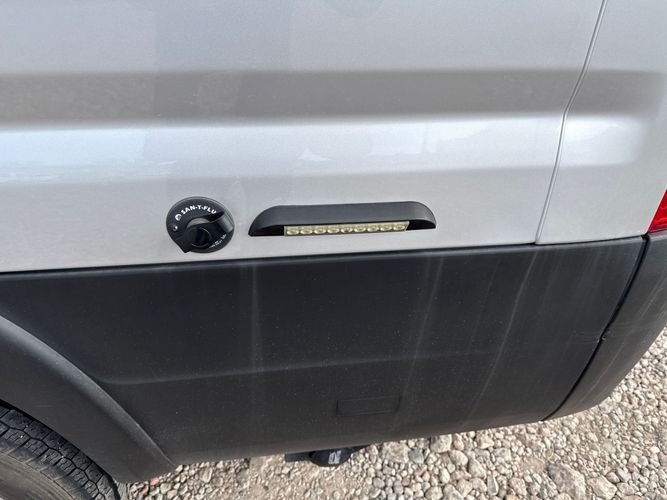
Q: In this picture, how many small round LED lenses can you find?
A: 9